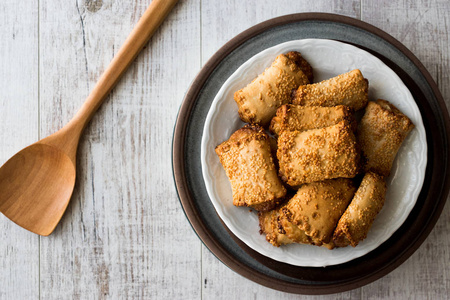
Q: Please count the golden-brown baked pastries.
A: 9